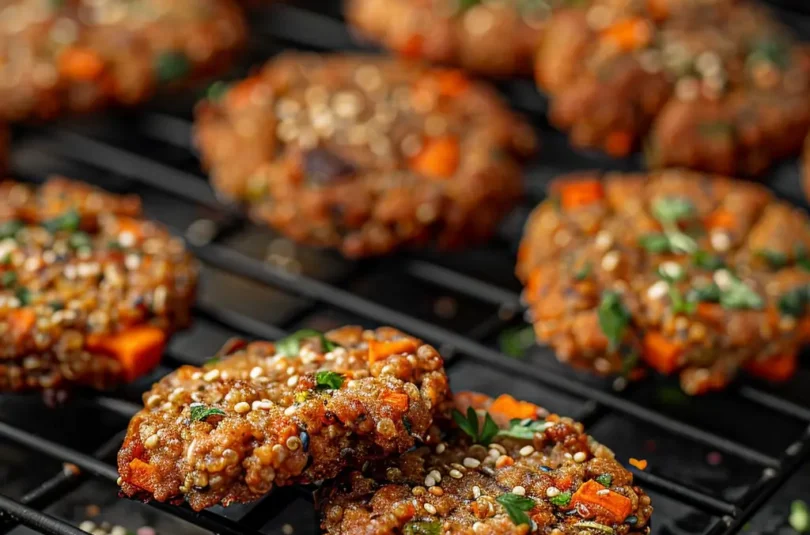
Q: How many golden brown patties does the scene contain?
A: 8